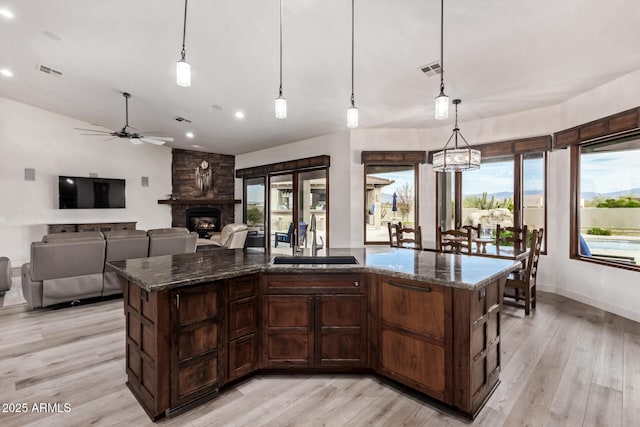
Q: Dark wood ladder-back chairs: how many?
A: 6